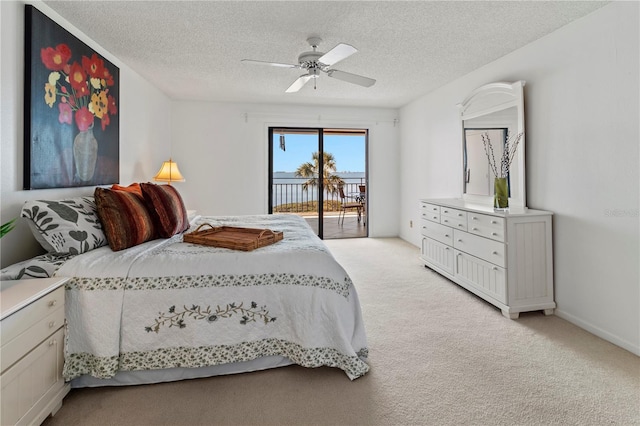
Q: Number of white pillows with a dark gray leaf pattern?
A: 1